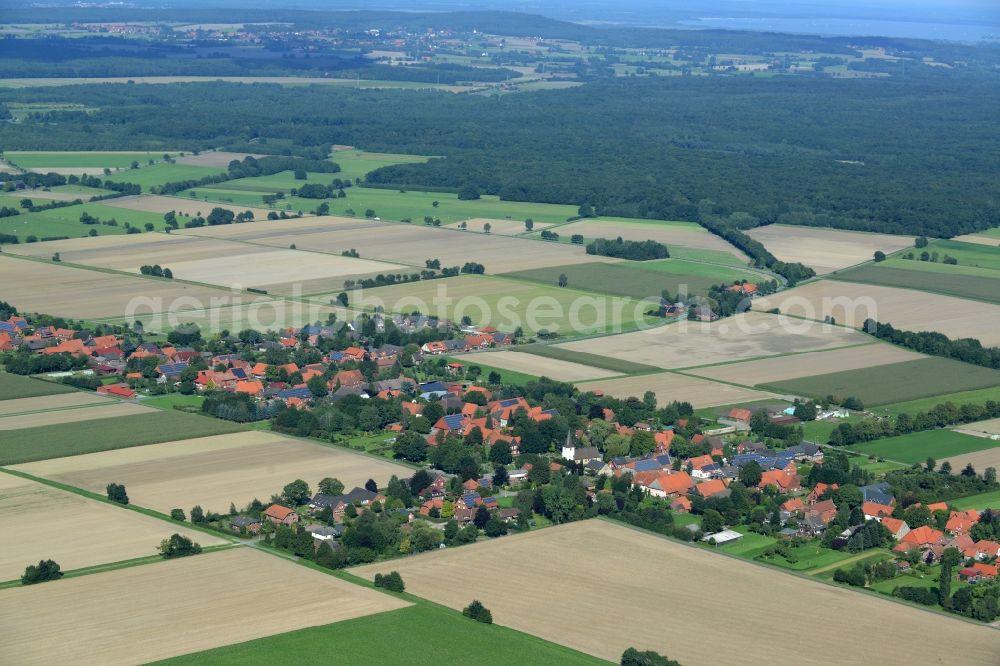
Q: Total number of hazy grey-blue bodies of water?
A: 1